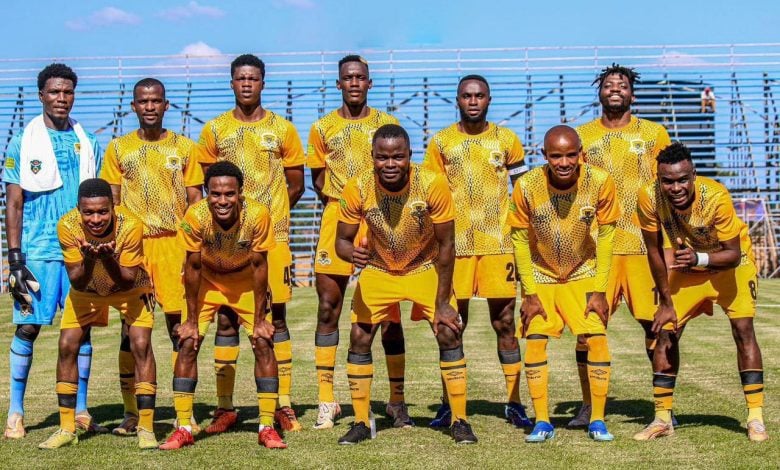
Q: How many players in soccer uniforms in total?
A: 11